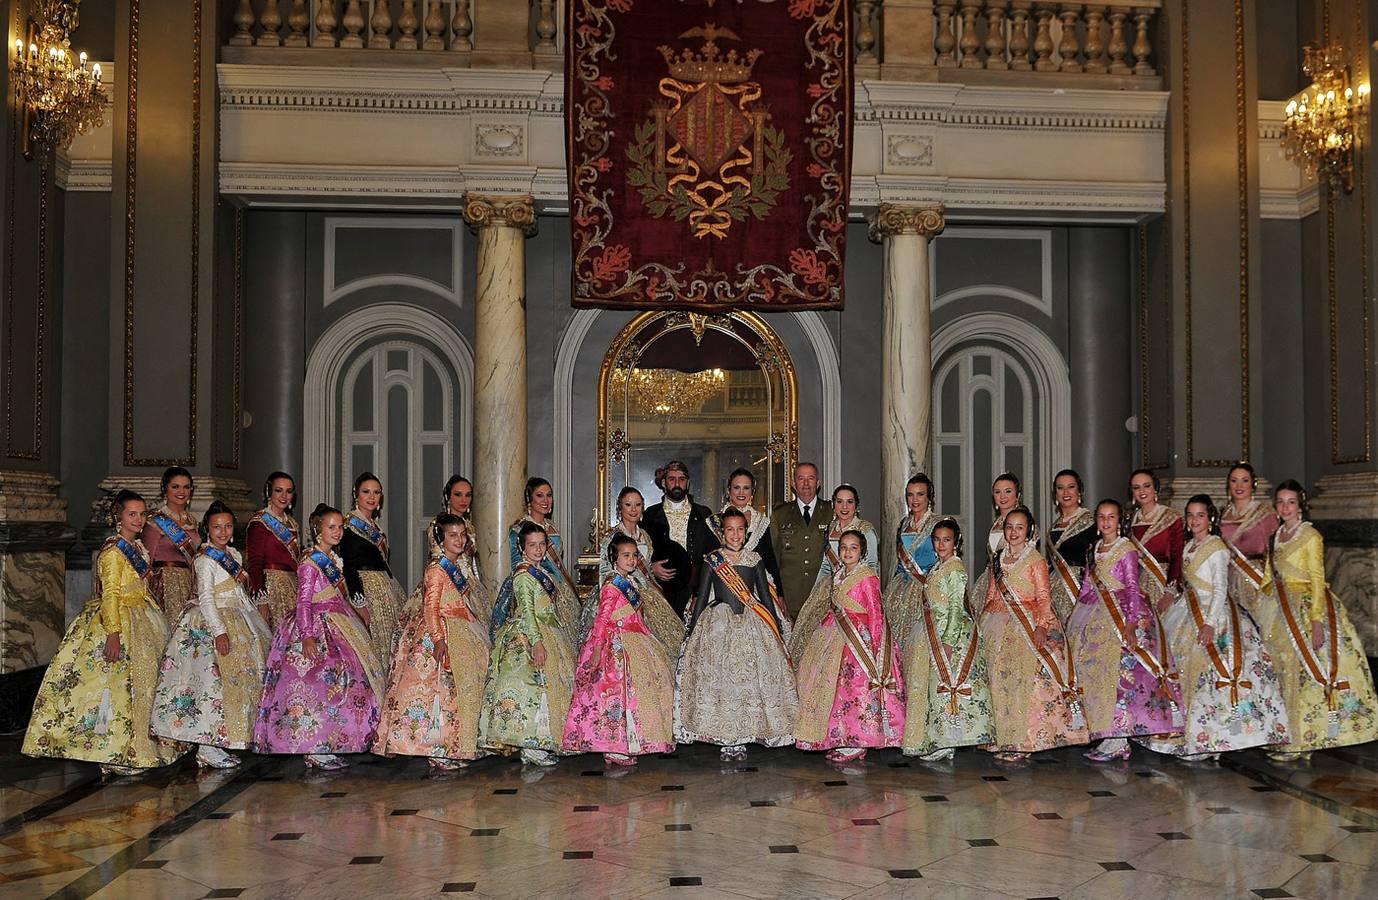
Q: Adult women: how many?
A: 13